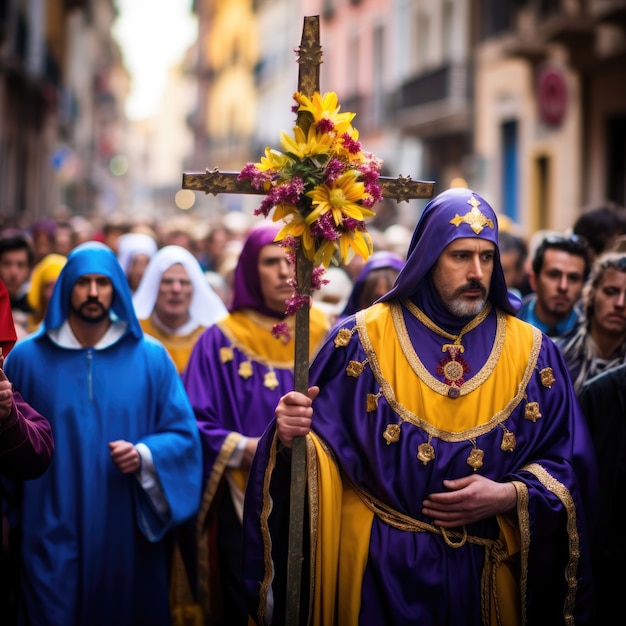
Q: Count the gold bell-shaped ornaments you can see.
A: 12